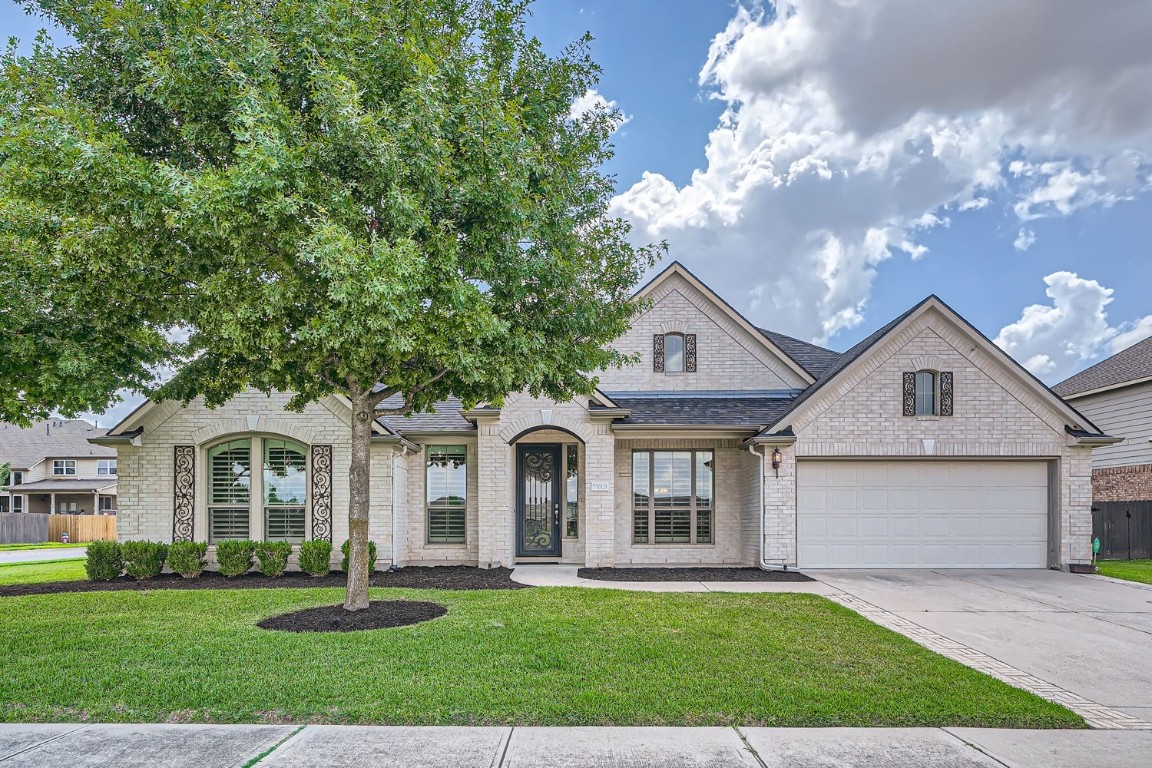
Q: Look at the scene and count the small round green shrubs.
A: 7